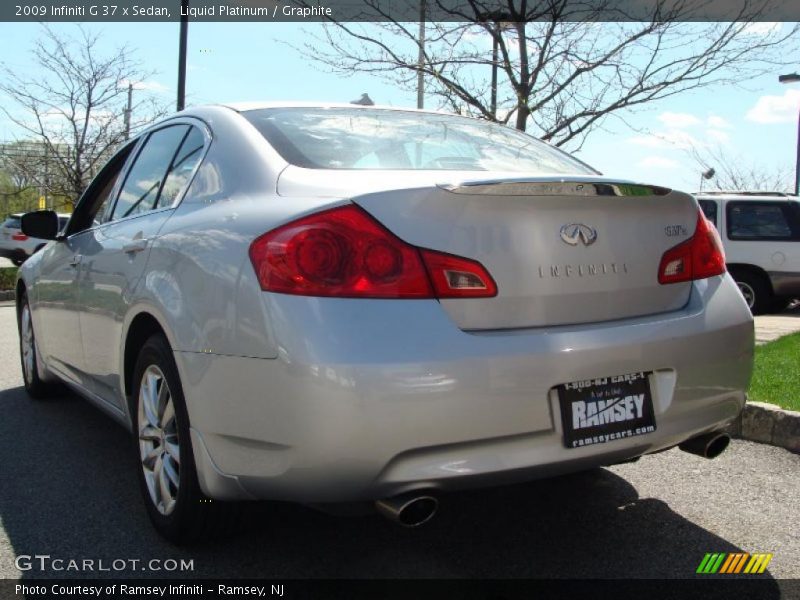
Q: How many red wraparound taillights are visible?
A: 2